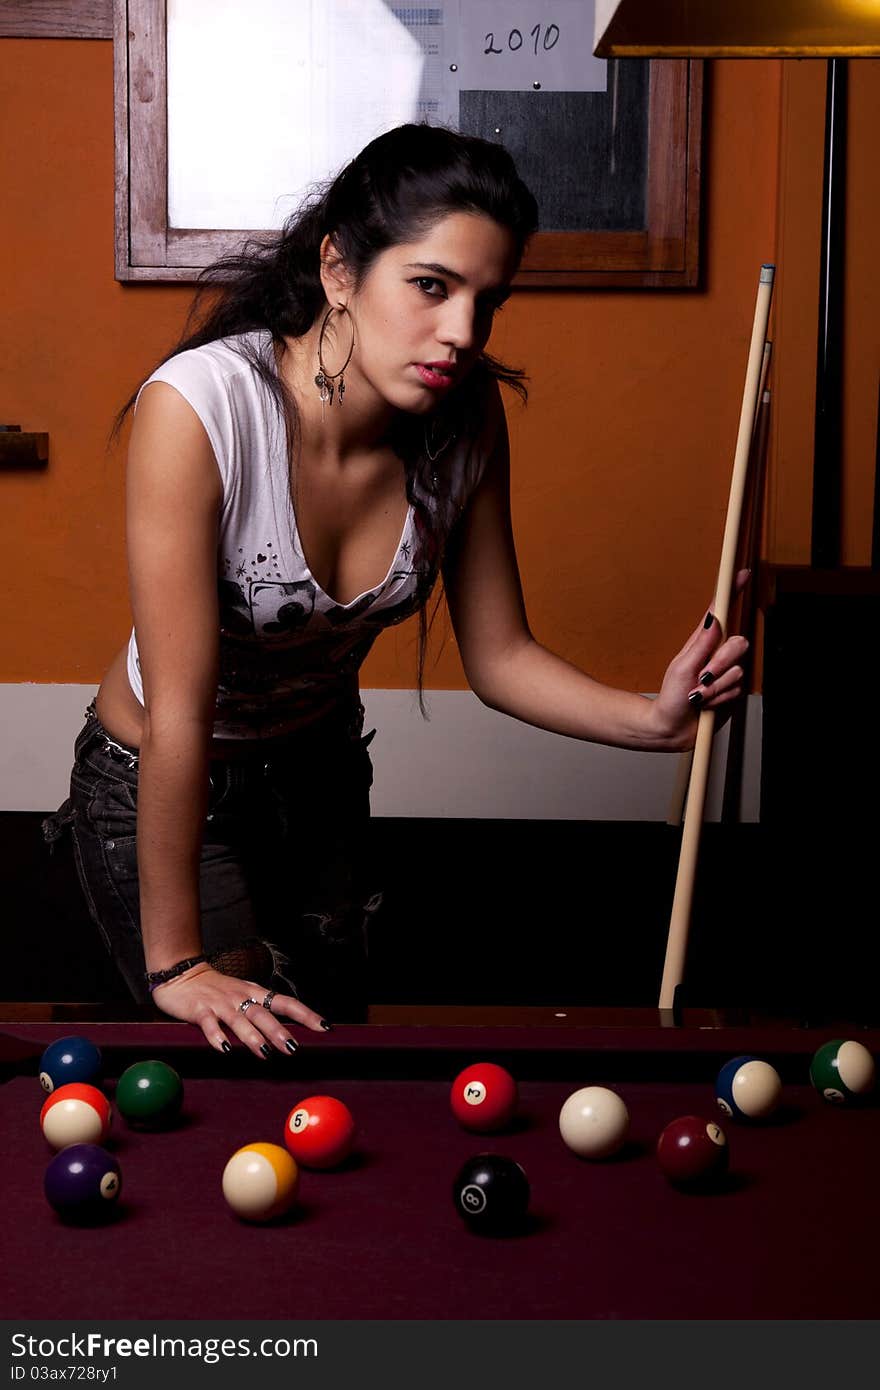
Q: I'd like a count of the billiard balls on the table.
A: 12